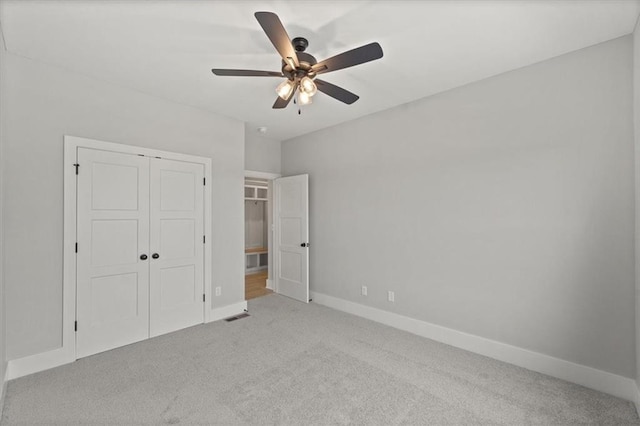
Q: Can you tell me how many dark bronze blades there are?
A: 5